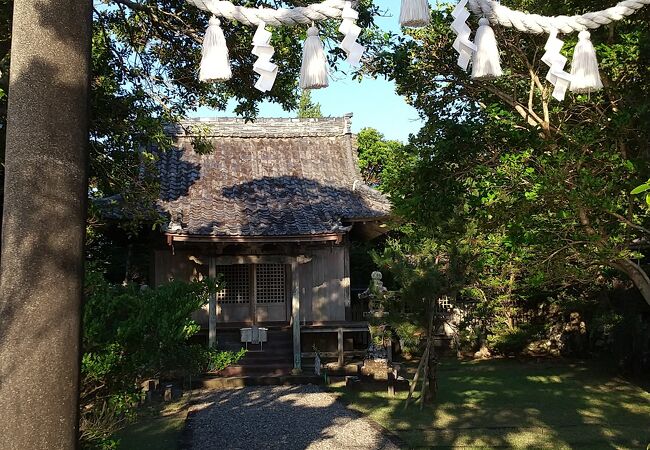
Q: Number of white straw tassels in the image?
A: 5